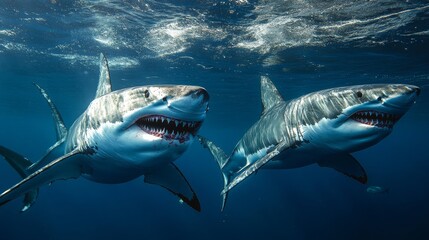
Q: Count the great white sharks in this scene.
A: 2